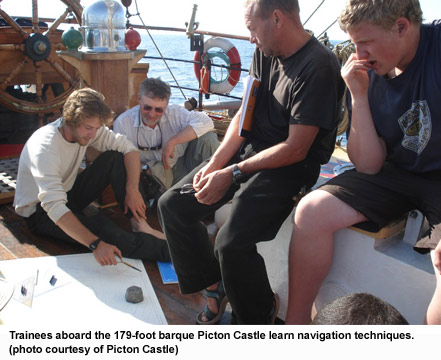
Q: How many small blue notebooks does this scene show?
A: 1